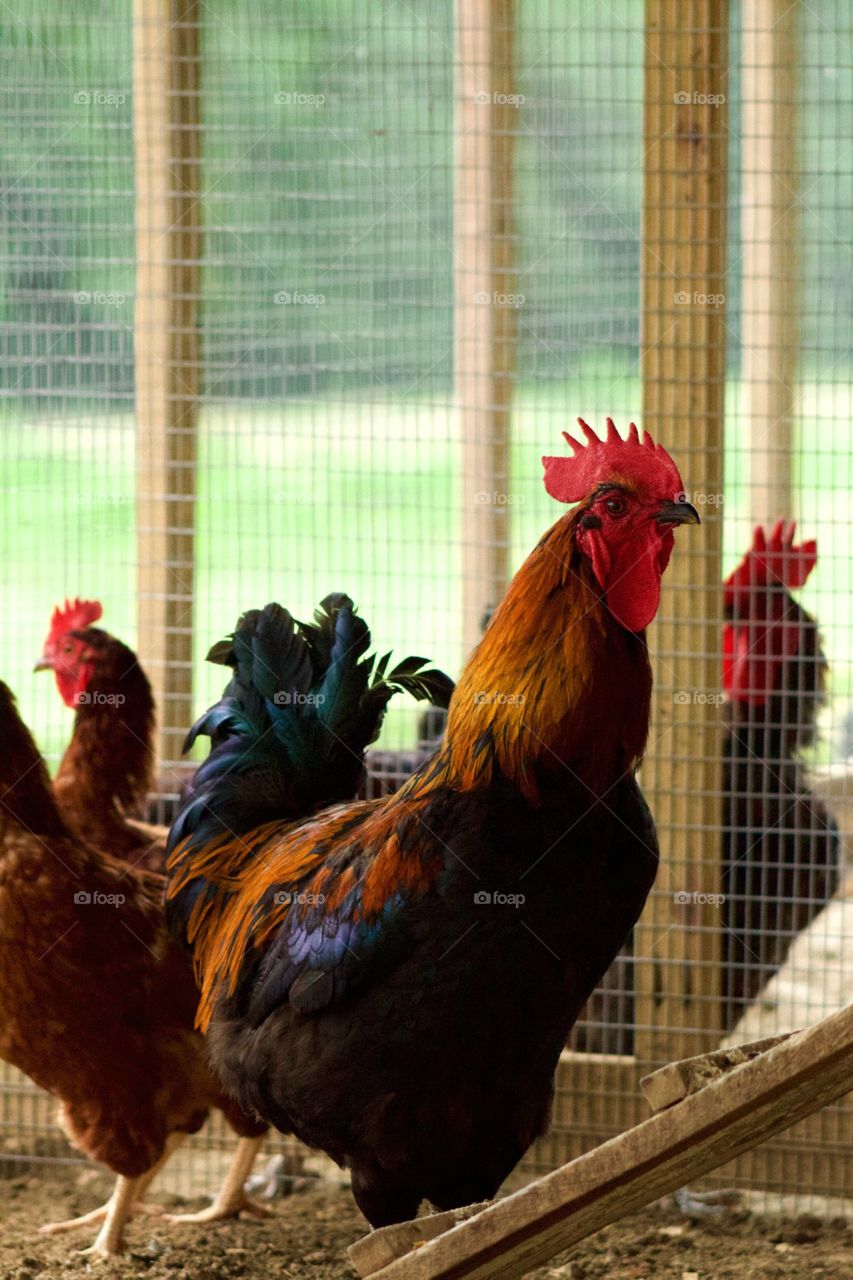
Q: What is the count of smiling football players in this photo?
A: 0